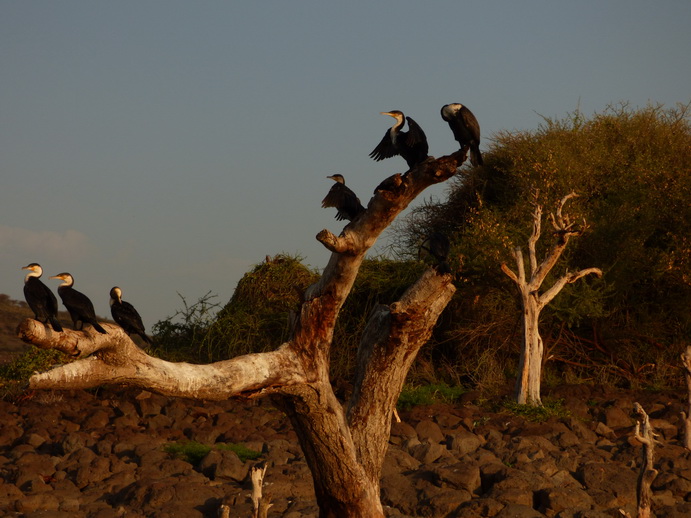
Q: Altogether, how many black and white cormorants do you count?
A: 6